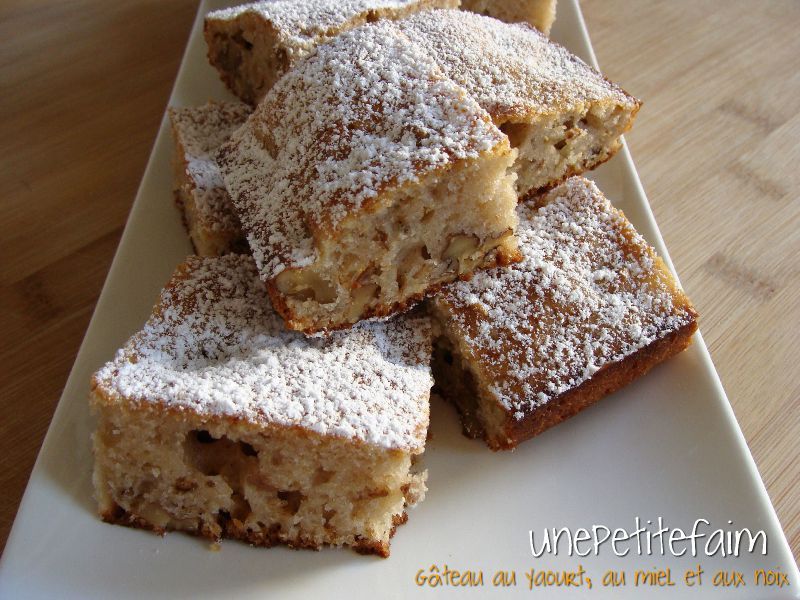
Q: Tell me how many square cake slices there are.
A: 7